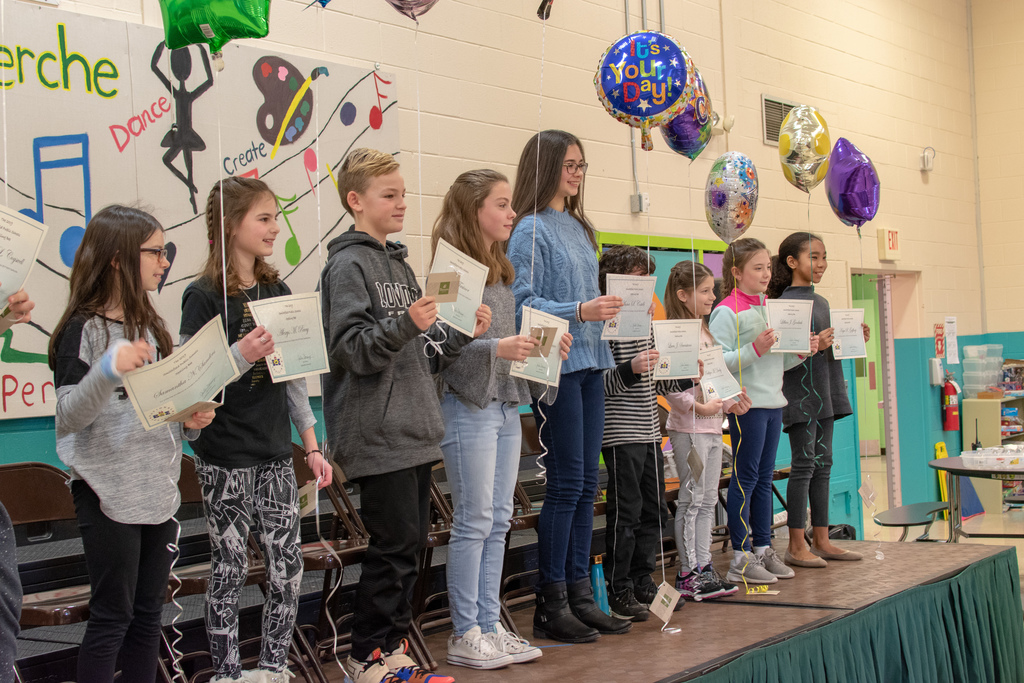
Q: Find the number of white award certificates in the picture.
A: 10